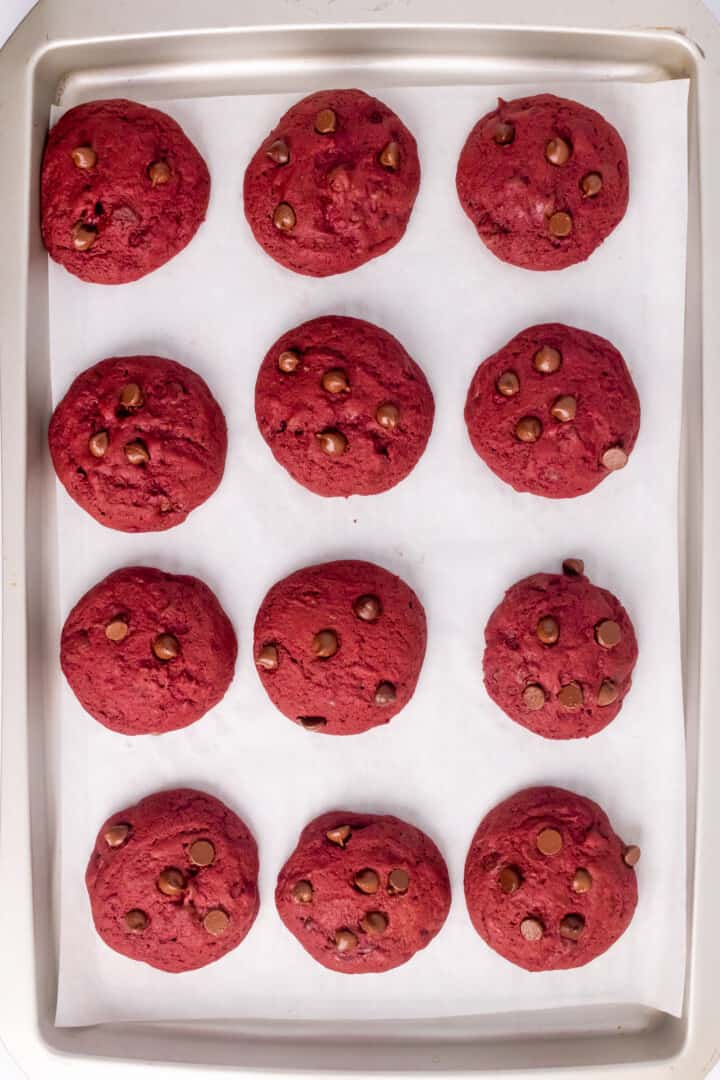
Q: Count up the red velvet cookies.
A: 12